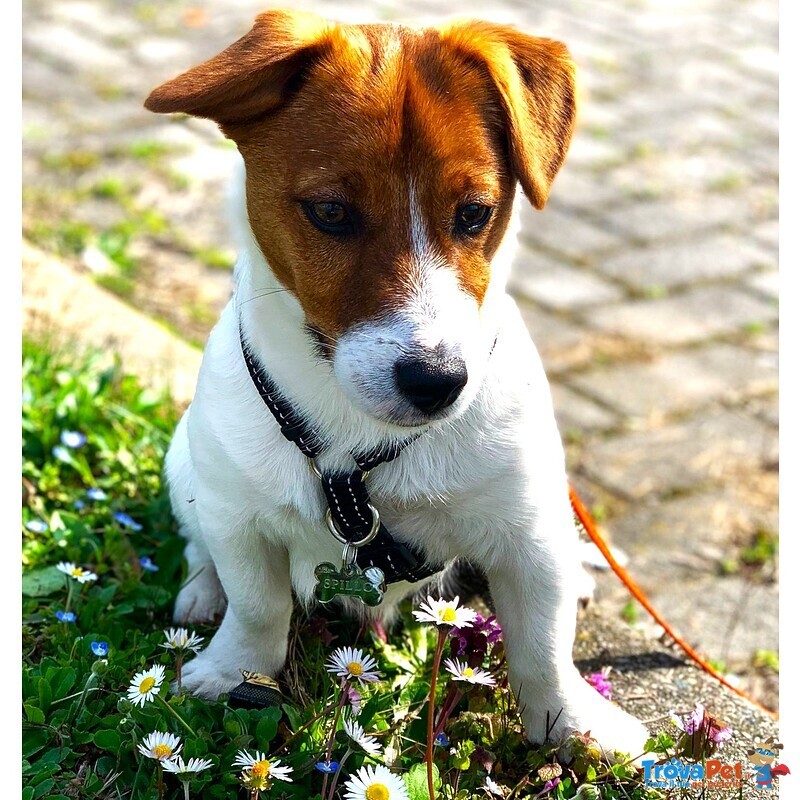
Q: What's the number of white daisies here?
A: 11